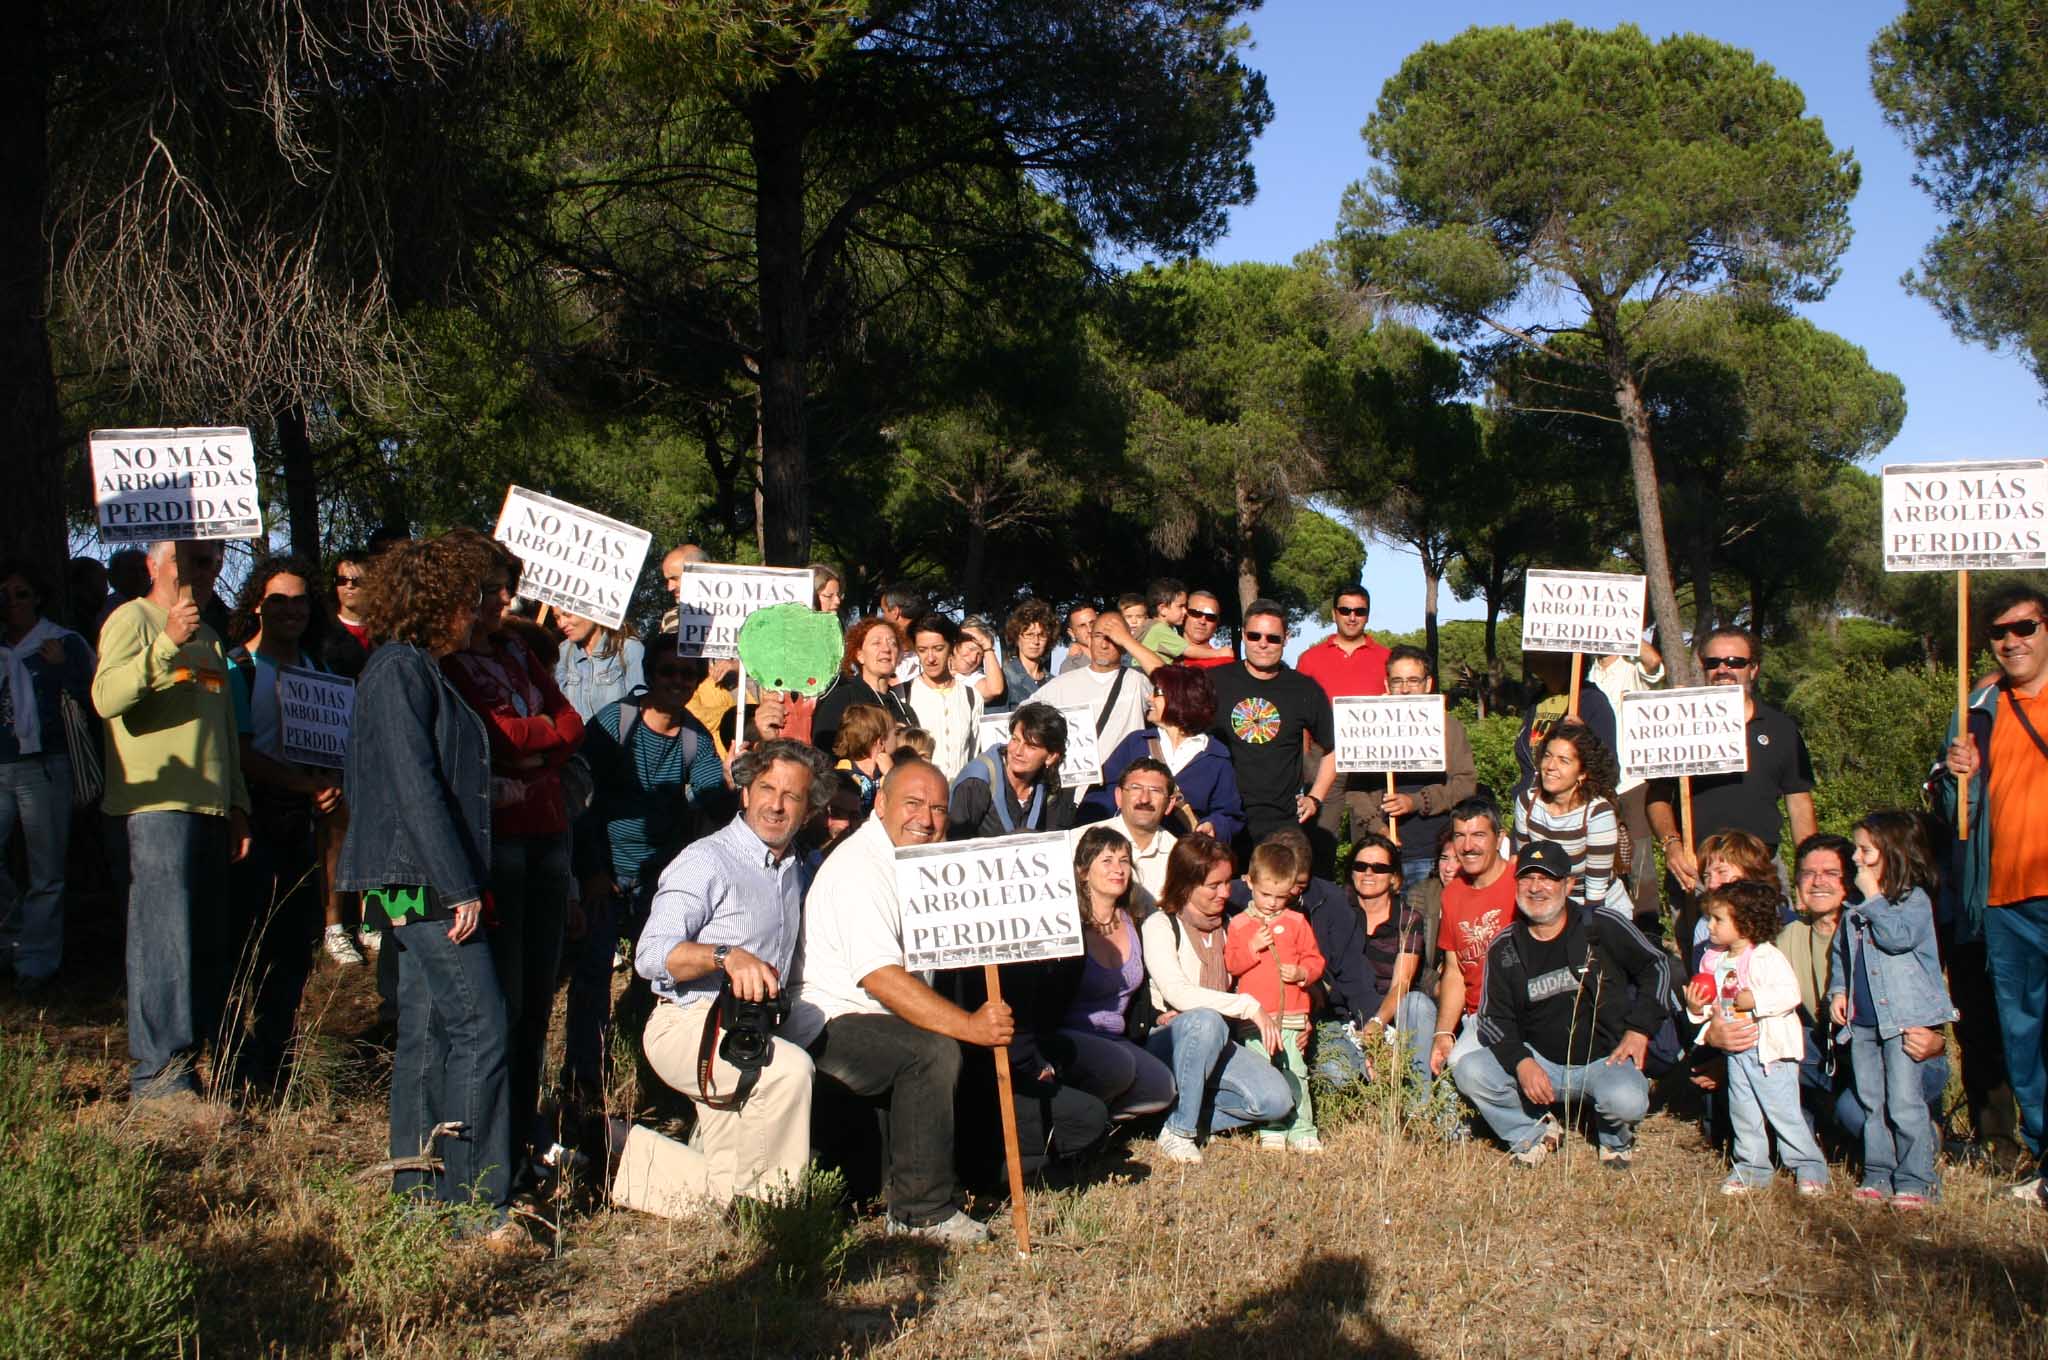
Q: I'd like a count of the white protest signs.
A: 10